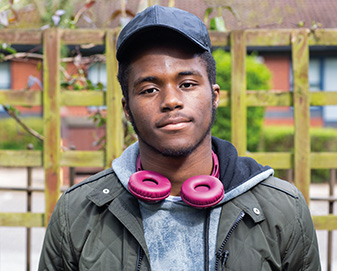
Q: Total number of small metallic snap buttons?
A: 2